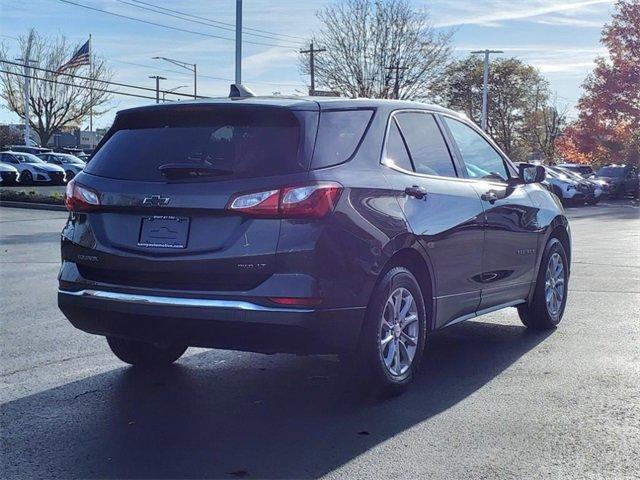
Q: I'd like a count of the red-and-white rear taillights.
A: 2